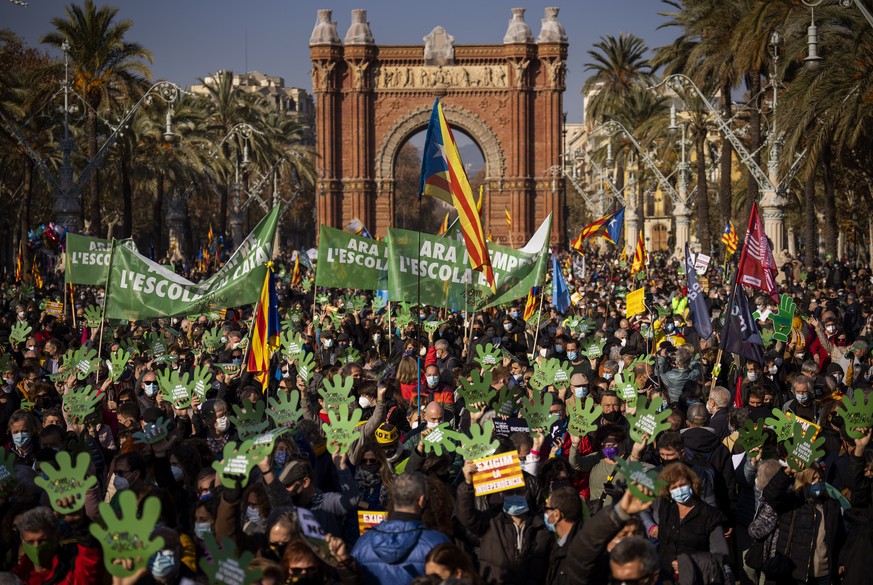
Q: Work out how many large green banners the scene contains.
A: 4